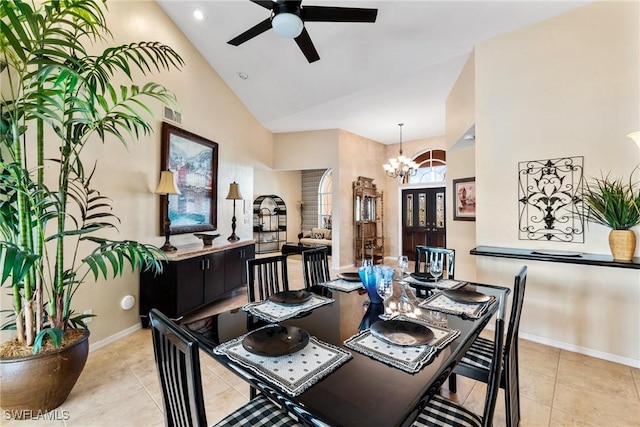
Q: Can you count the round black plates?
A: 6